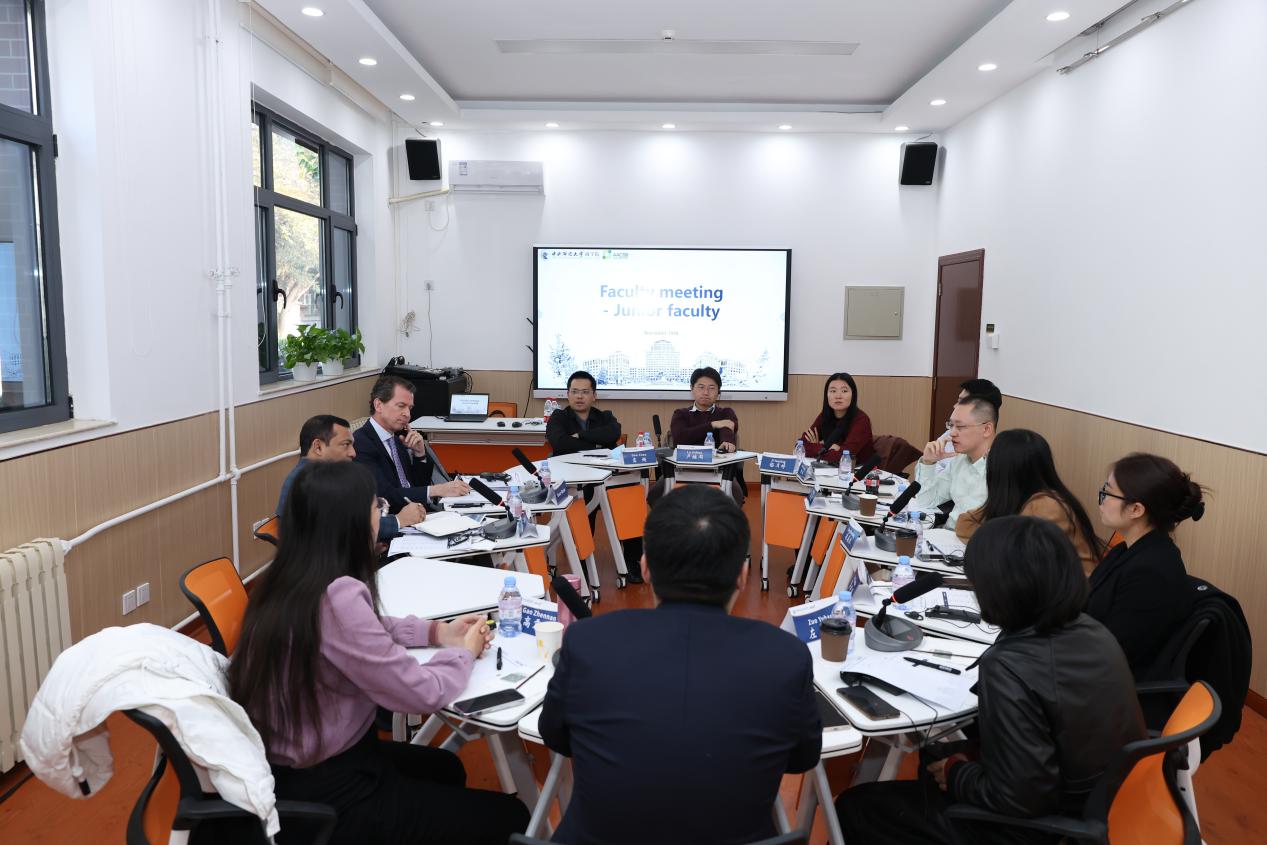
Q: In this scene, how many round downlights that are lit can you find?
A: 11